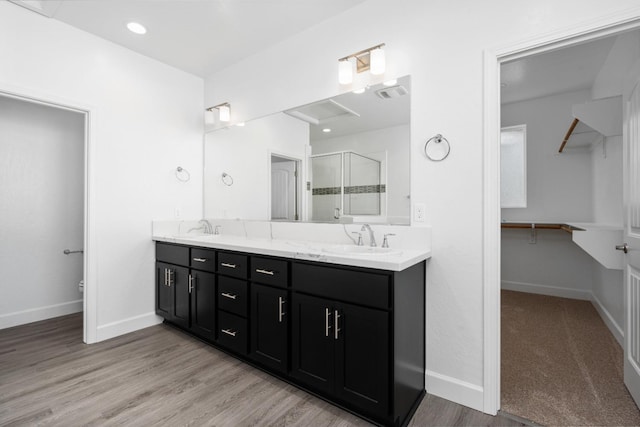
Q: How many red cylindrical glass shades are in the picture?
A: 0